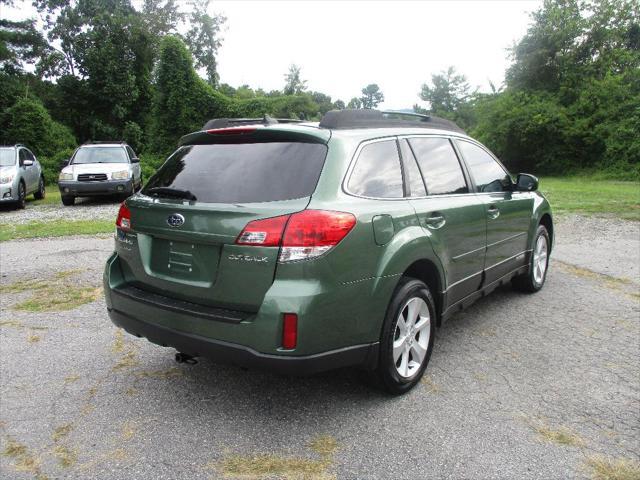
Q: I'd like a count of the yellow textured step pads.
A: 0